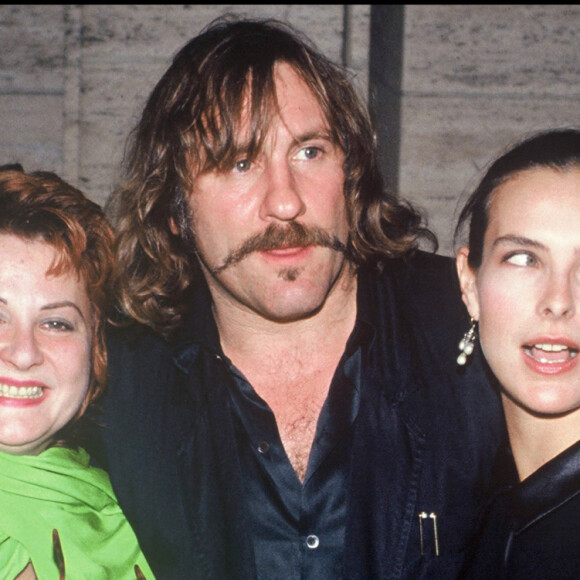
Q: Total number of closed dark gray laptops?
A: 0